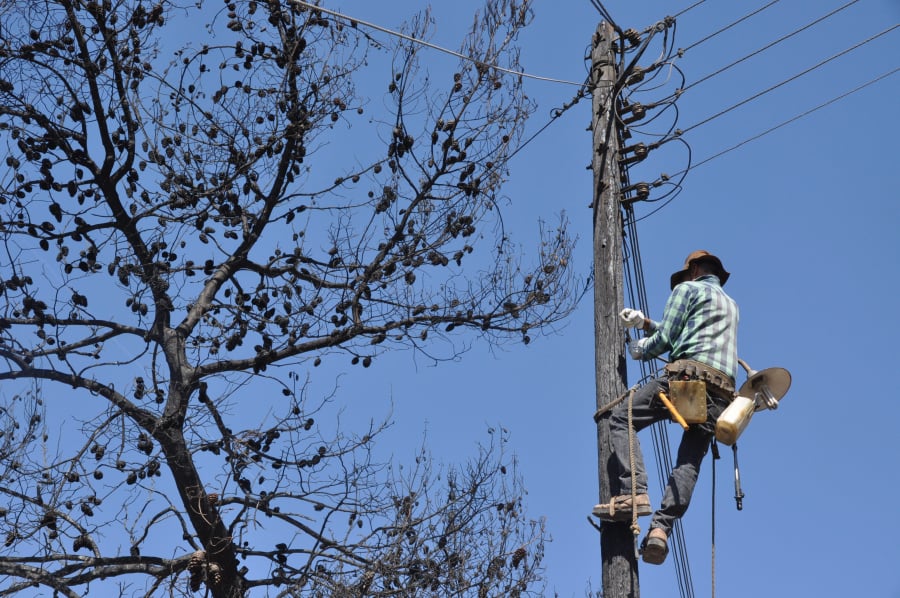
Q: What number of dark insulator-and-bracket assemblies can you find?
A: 5